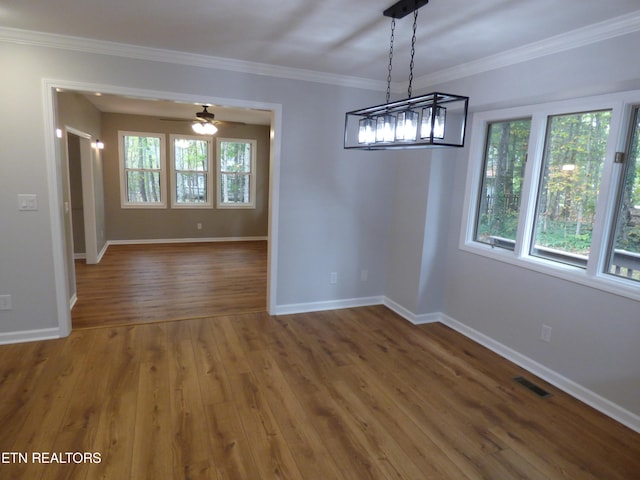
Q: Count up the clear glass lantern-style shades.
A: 4